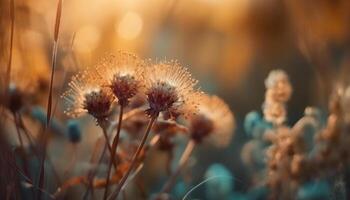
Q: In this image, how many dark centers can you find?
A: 4